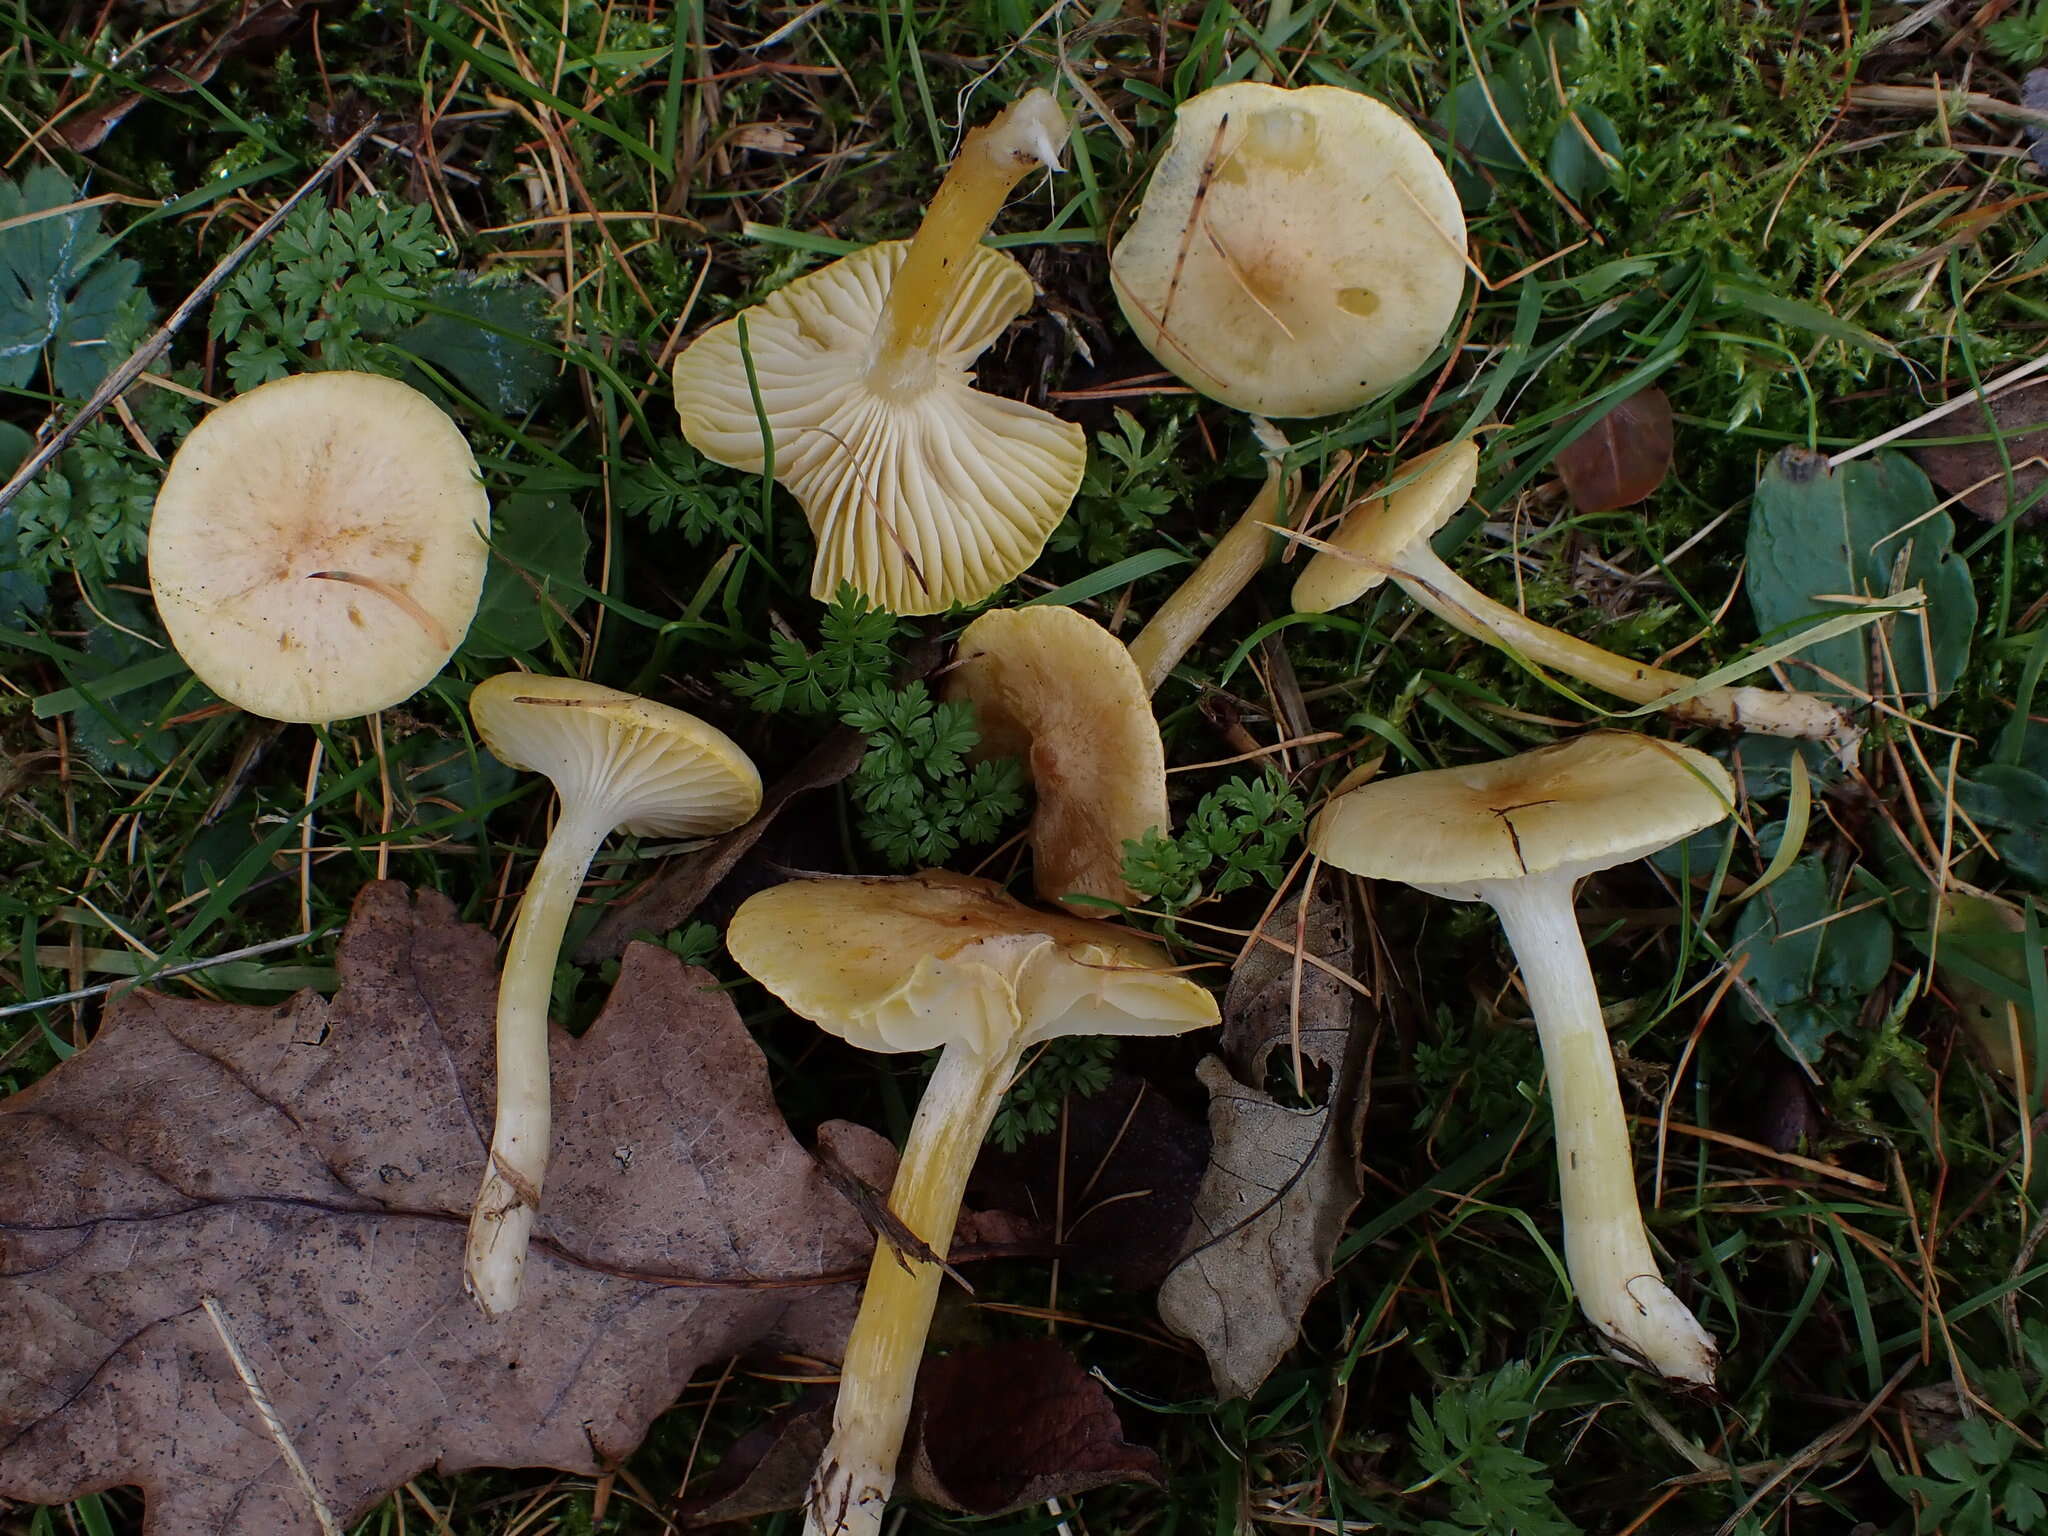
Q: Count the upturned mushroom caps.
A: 1